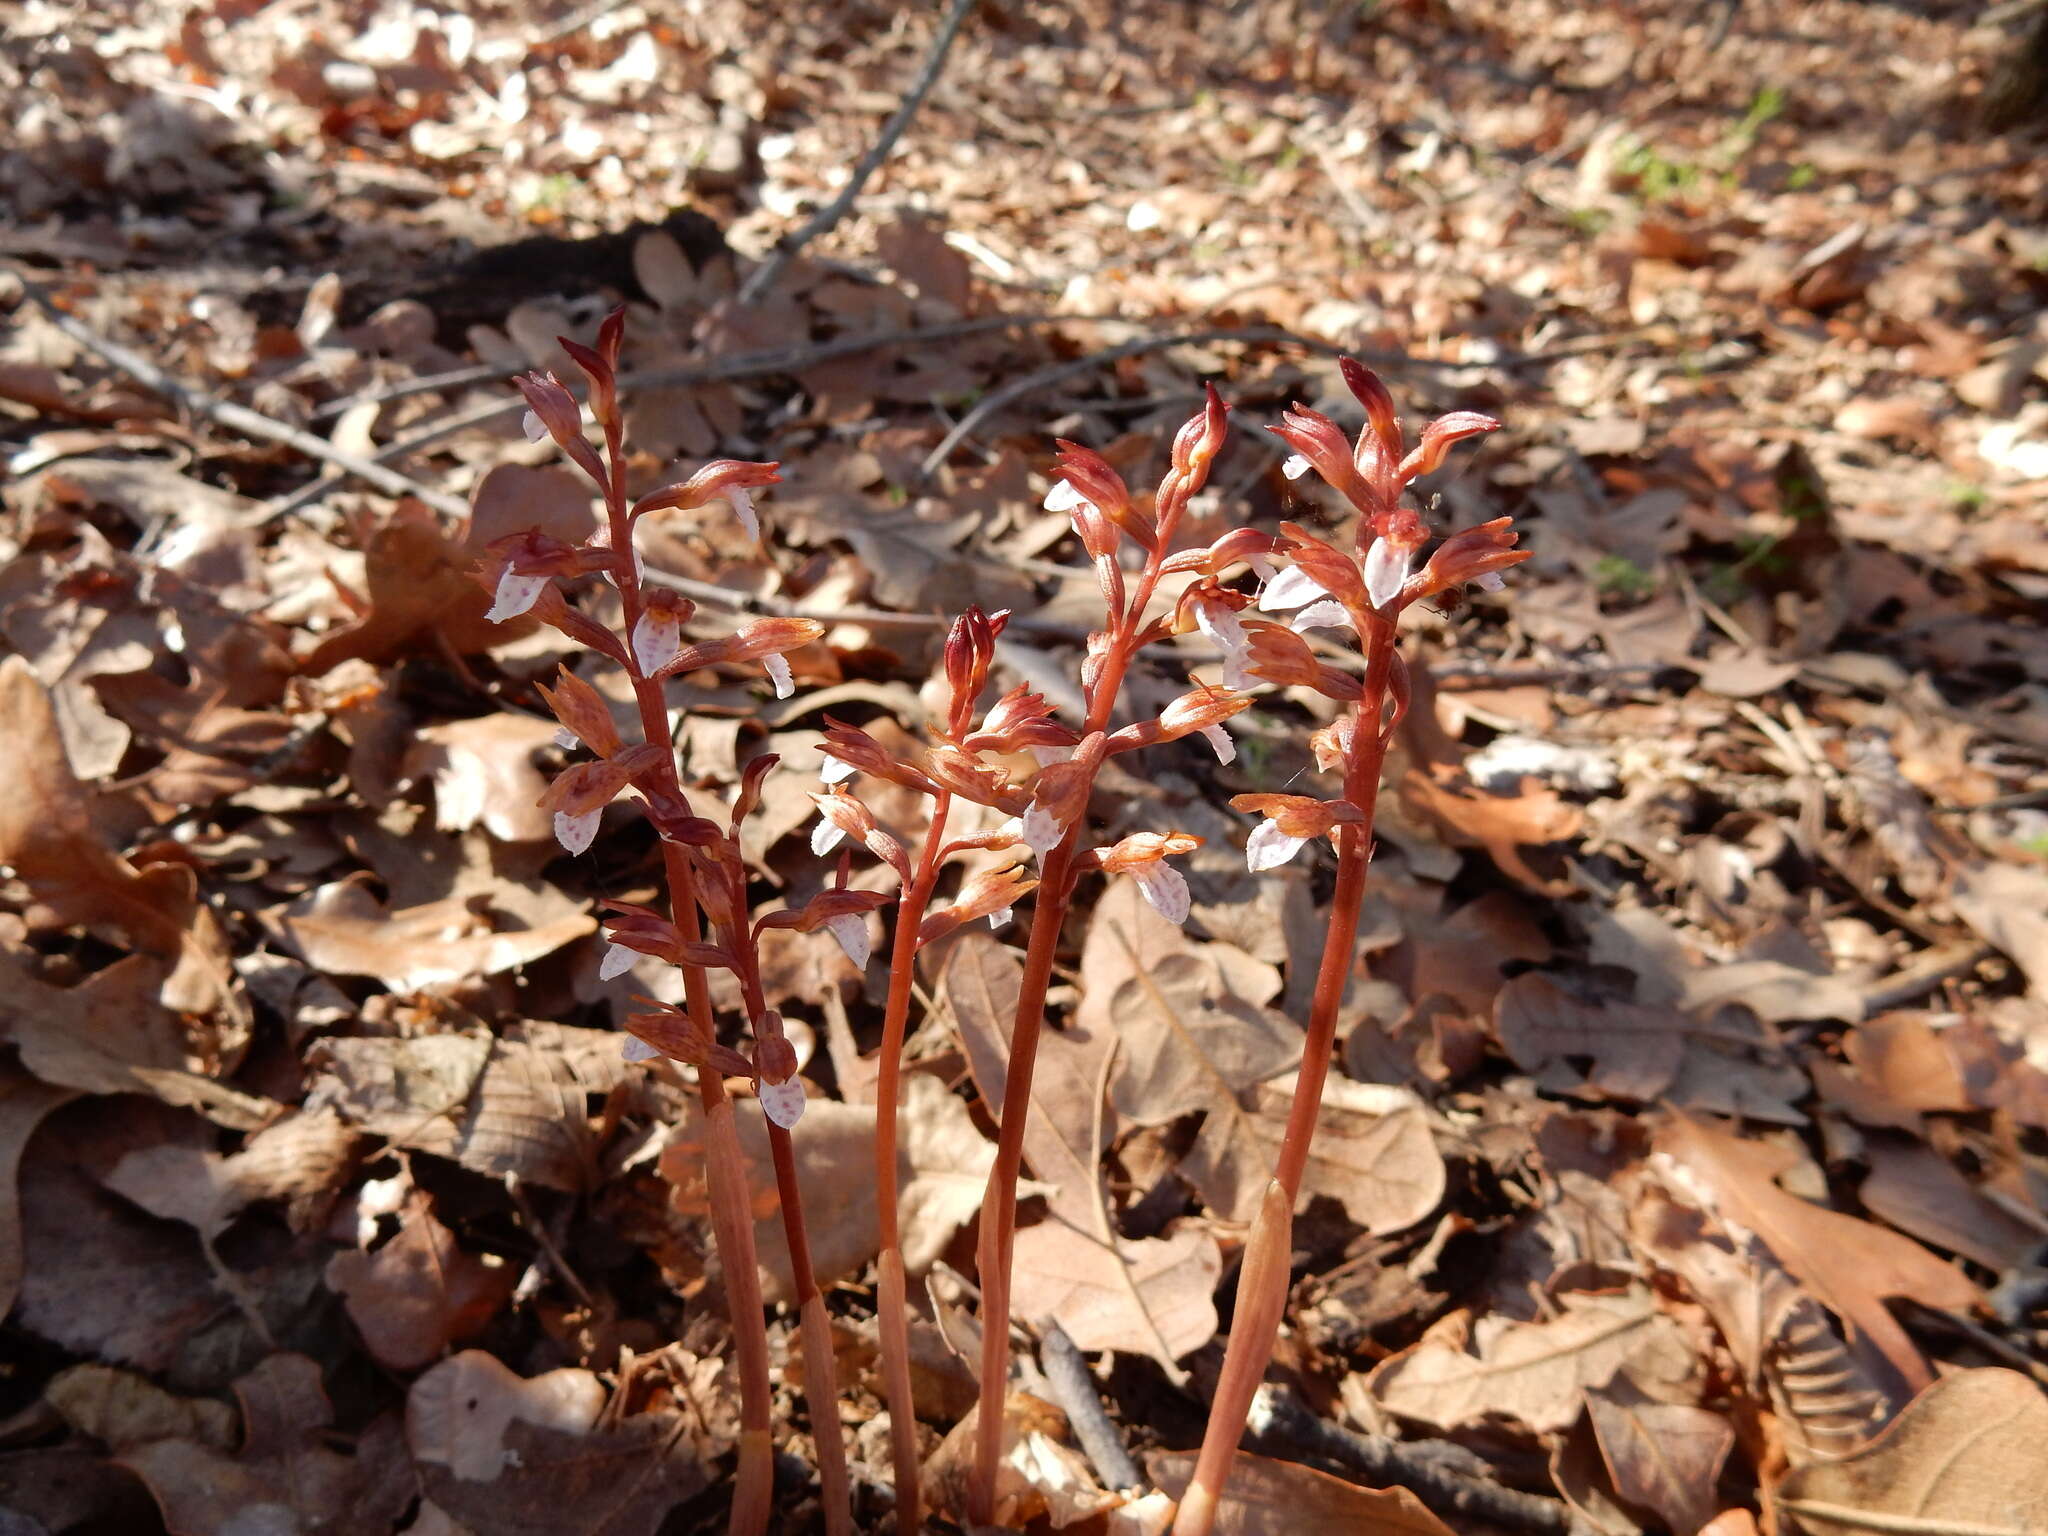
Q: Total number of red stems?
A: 5